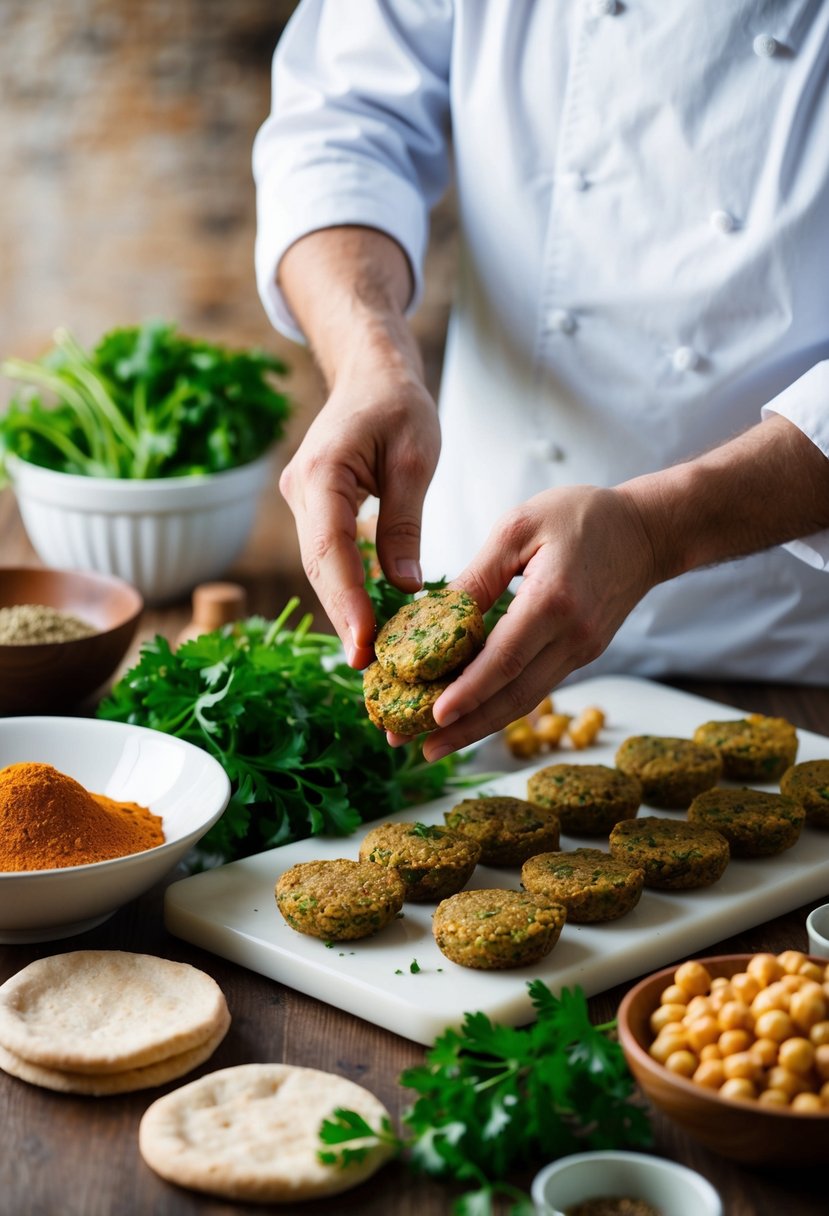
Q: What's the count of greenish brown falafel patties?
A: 13